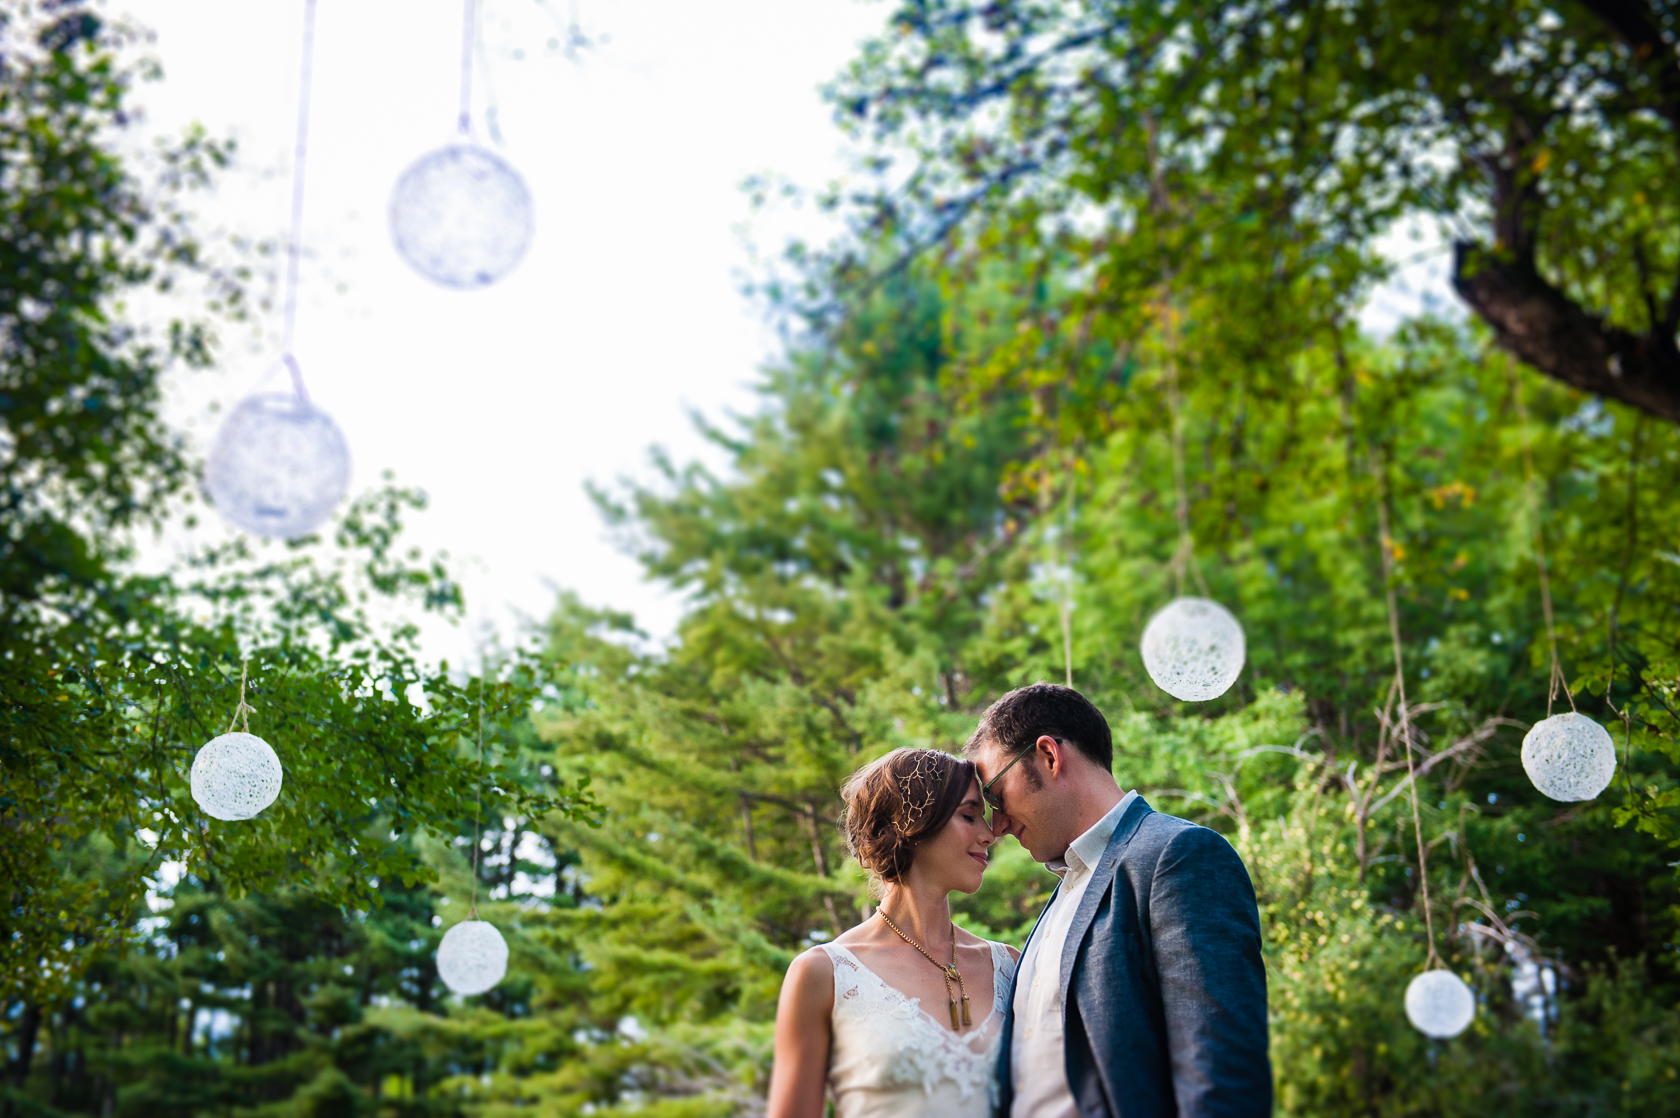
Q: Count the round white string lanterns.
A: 7